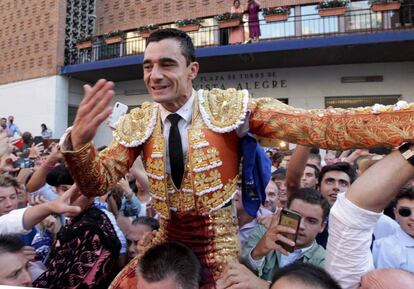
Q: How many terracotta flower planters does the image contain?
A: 8